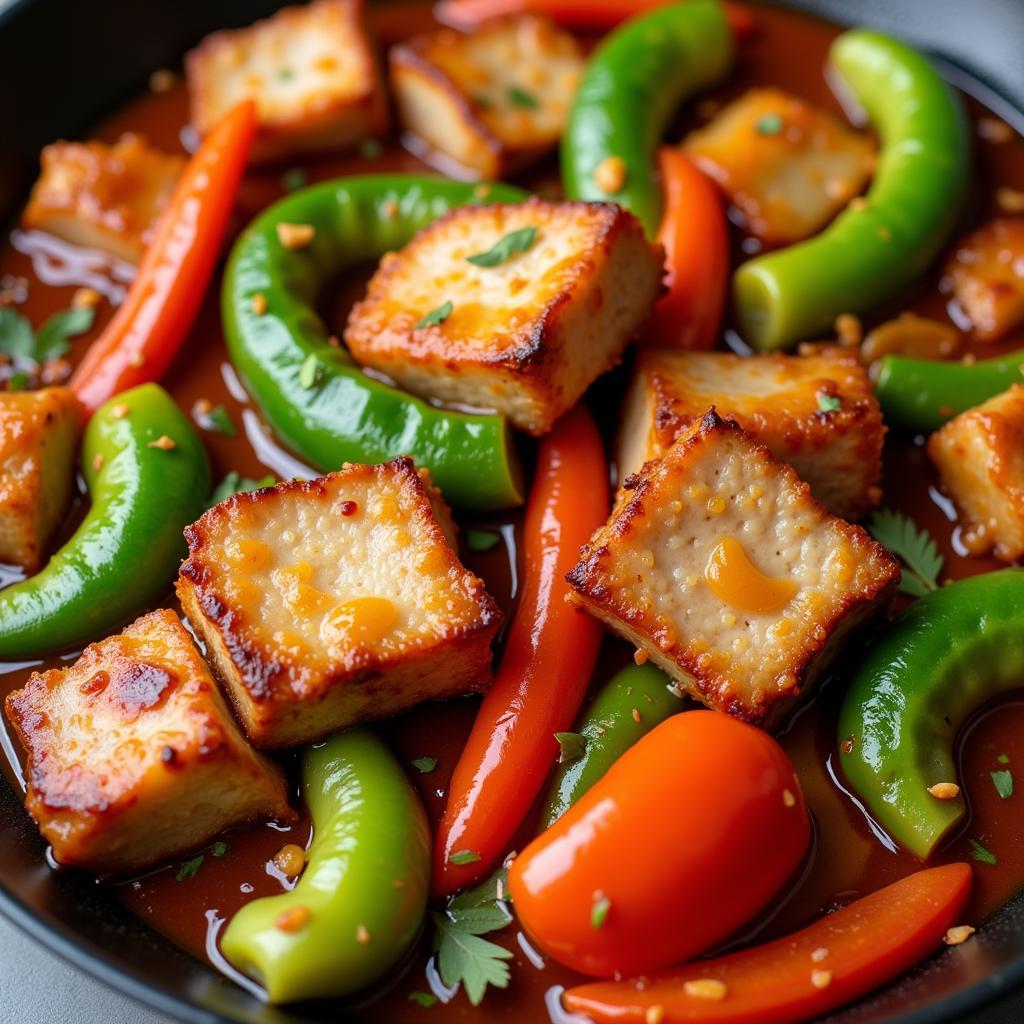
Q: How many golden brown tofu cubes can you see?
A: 12